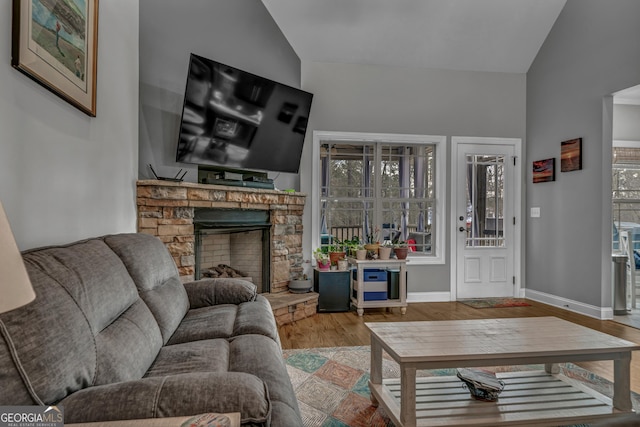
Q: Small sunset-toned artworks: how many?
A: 2